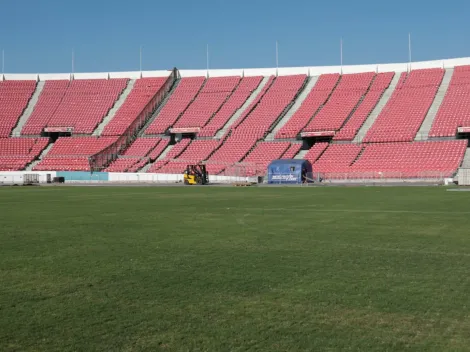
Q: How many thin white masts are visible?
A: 7